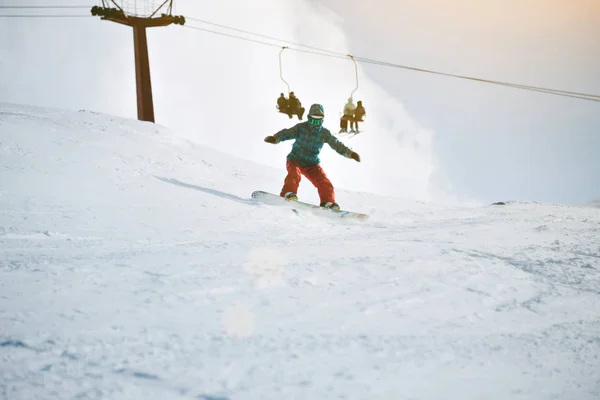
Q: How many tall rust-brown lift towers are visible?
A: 1